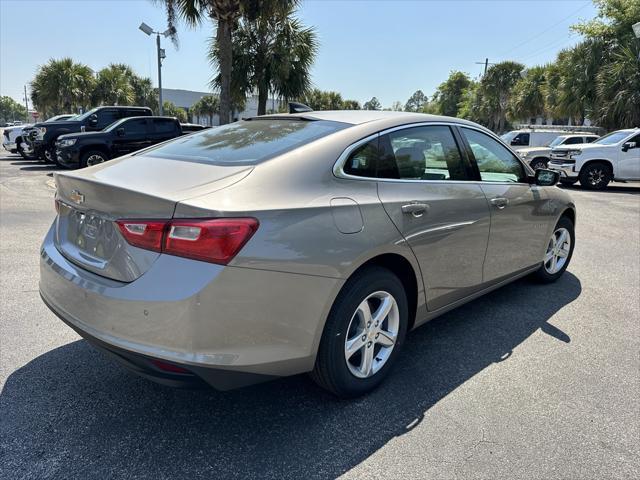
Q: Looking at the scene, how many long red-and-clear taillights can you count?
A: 1